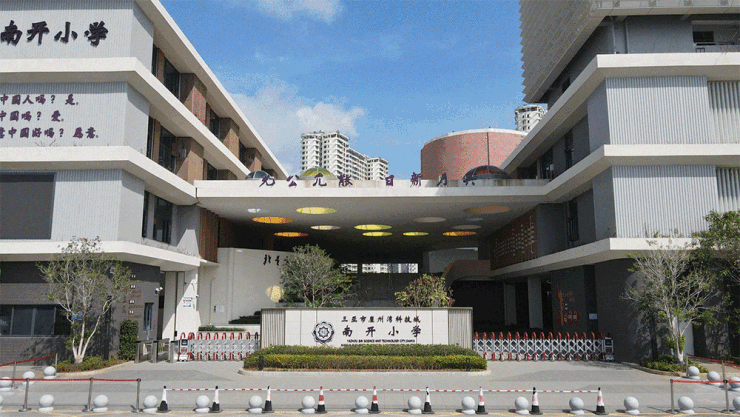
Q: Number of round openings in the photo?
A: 13